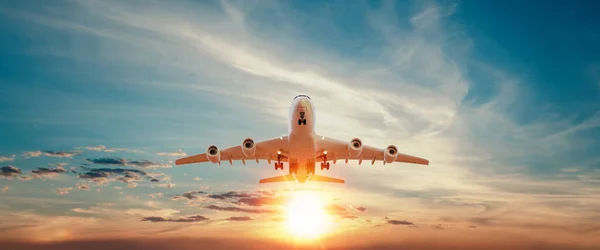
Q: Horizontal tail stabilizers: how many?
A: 2